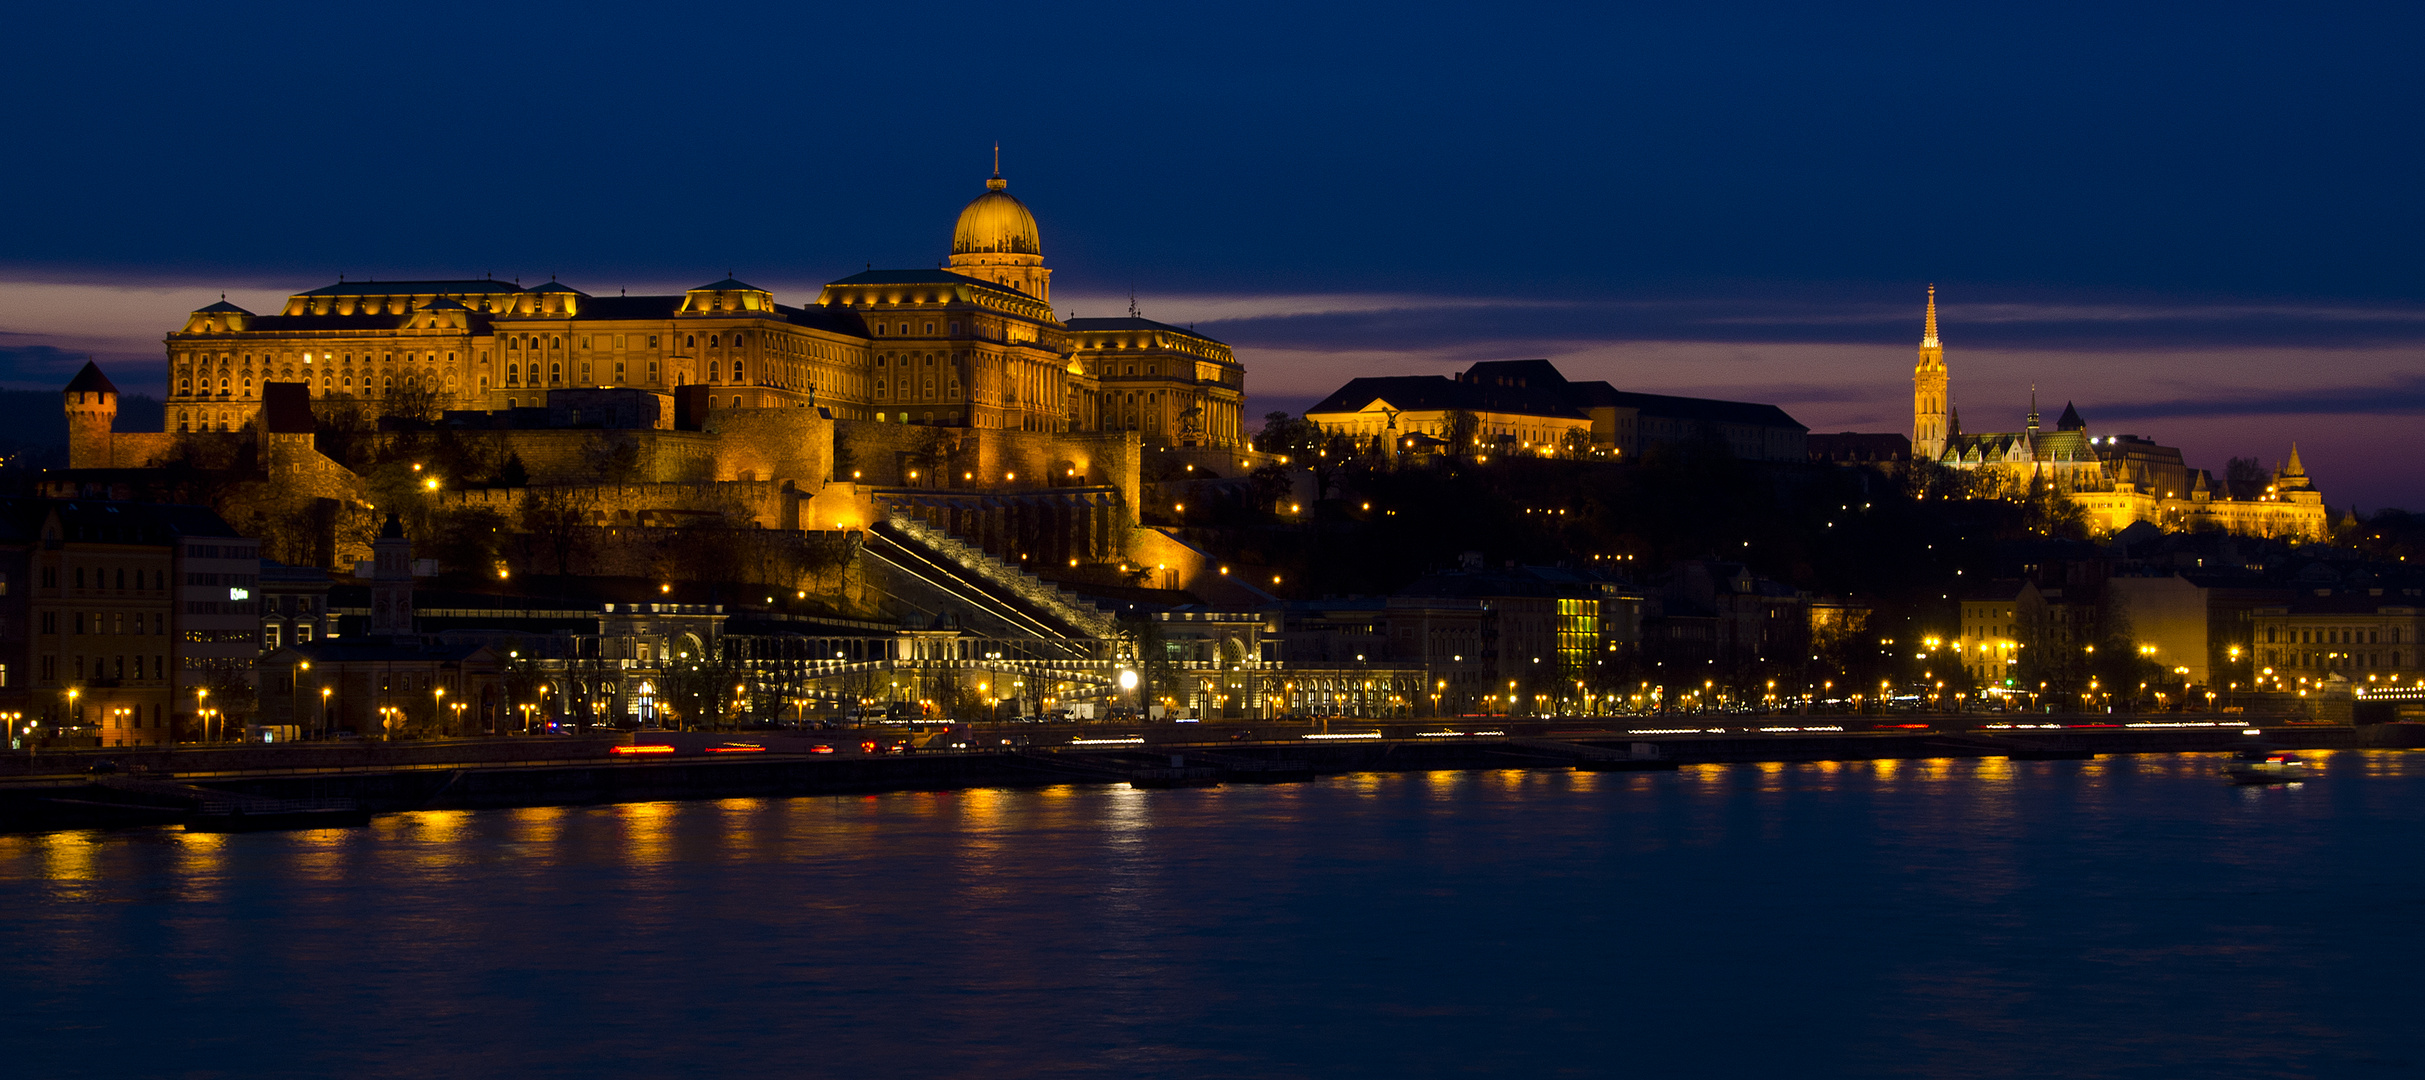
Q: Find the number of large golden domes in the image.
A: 1